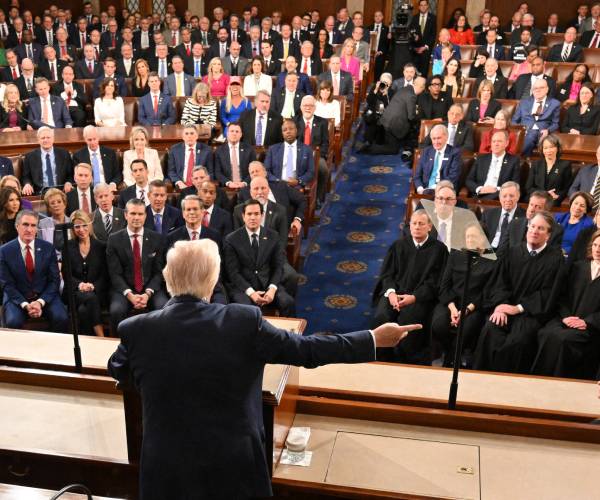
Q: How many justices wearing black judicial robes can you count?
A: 4